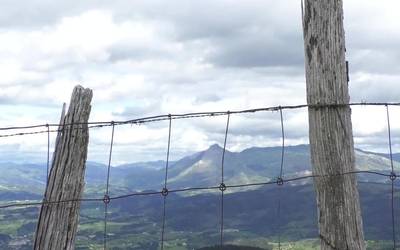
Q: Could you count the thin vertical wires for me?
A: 6